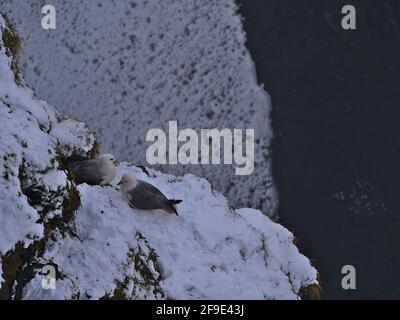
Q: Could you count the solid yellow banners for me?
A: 0